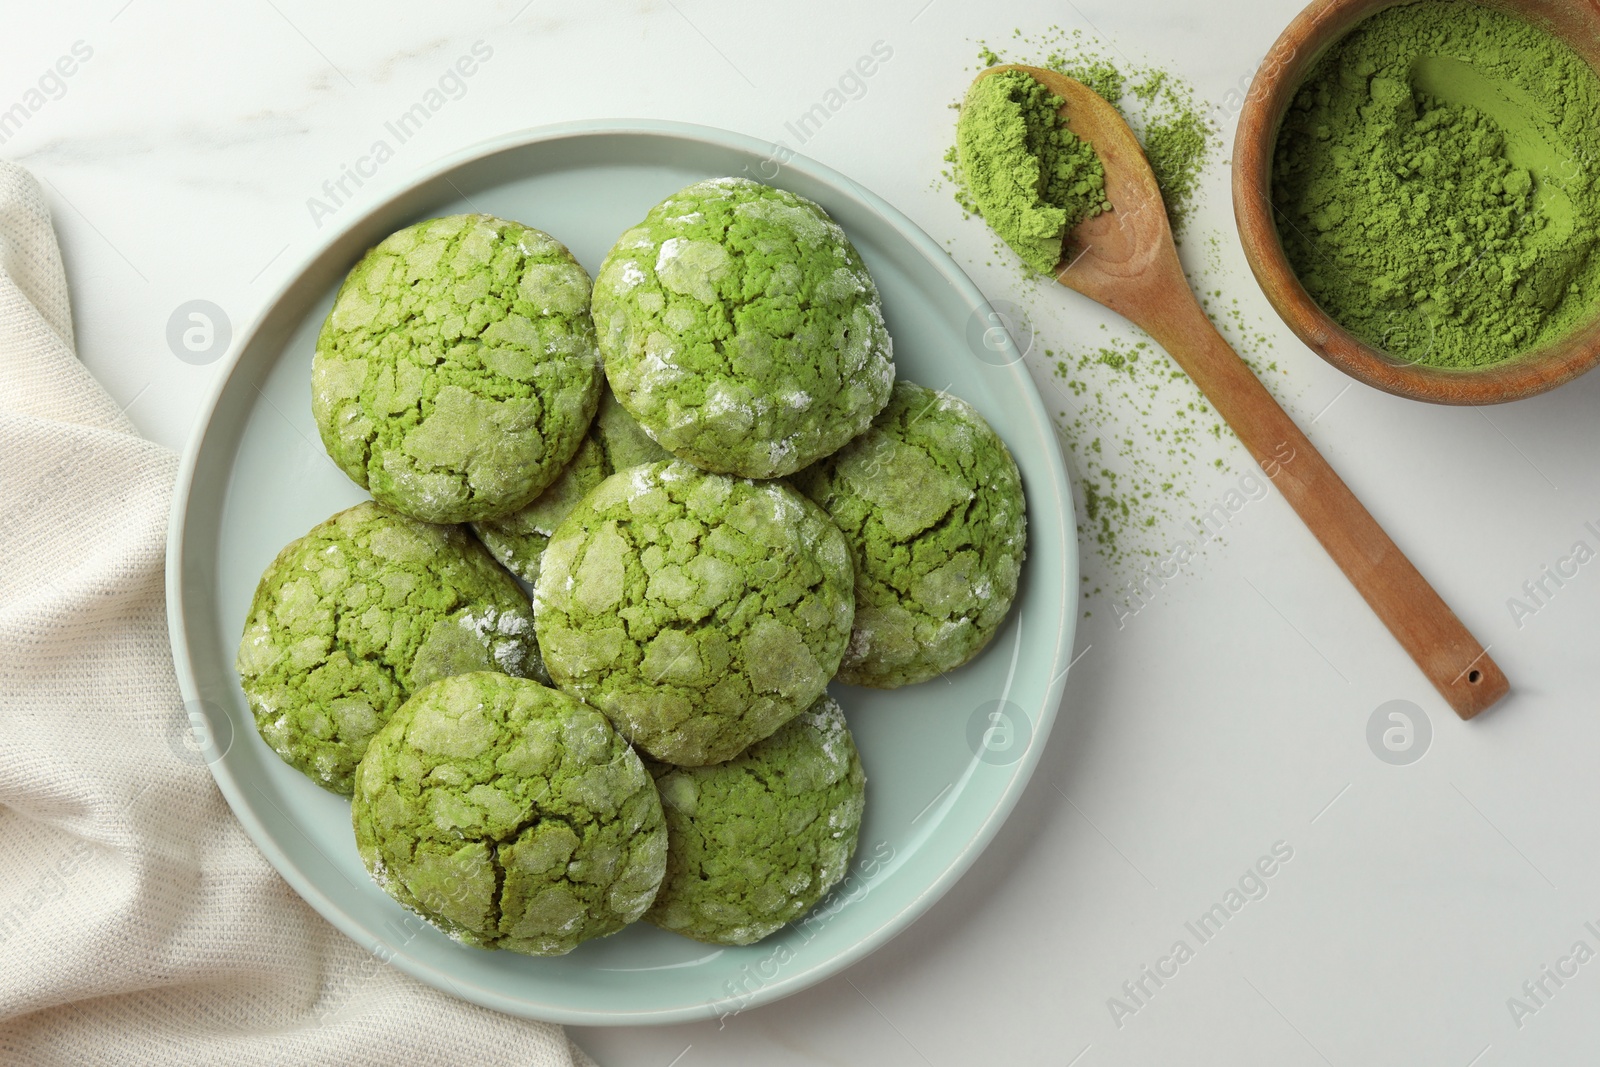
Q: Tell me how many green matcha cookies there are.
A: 8